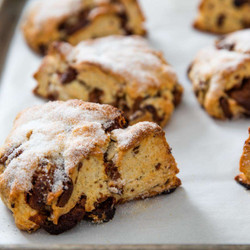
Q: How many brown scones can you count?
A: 6